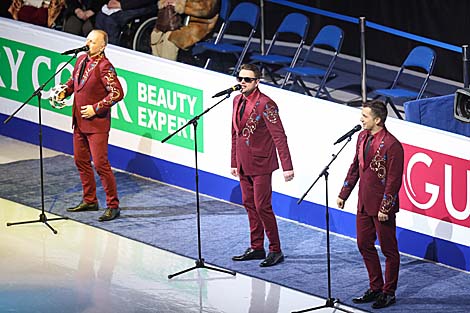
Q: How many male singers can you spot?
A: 3